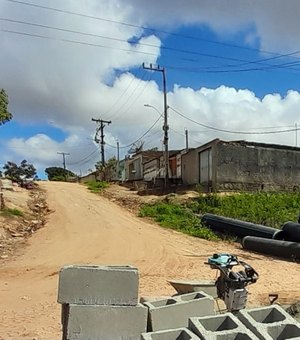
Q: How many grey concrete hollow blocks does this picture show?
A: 6